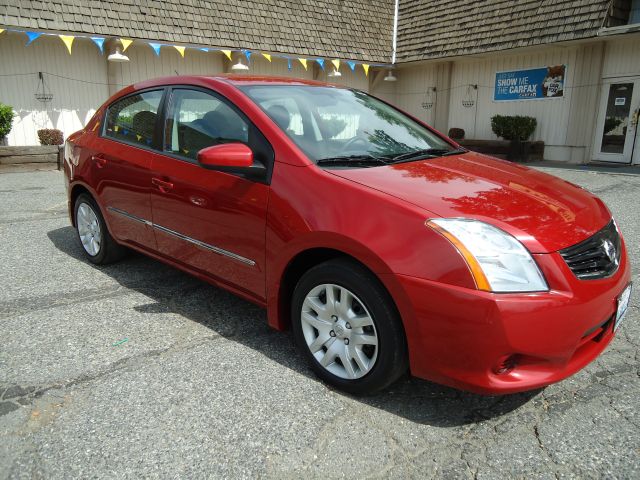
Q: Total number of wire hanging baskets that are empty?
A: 3